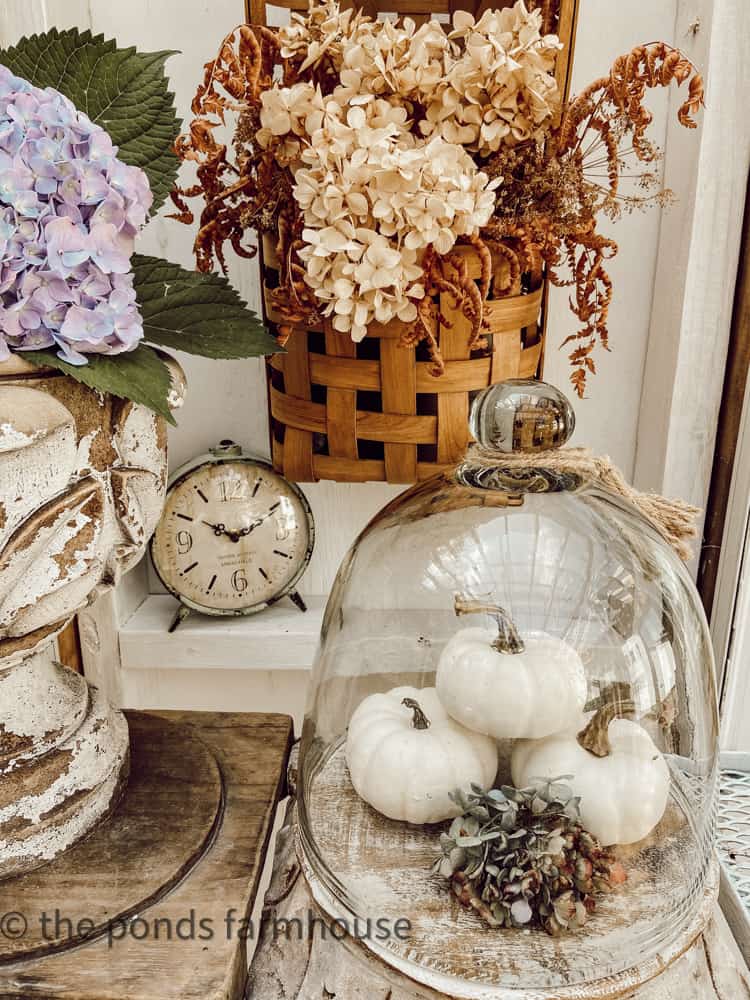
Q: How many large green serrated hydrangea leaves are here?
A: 3